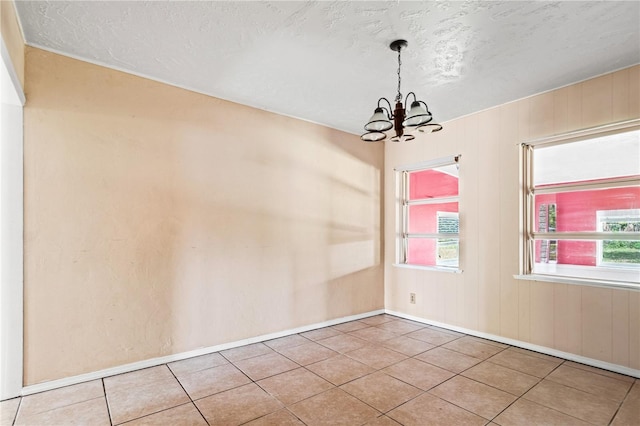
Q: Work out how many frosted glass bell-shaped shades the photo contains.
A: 5